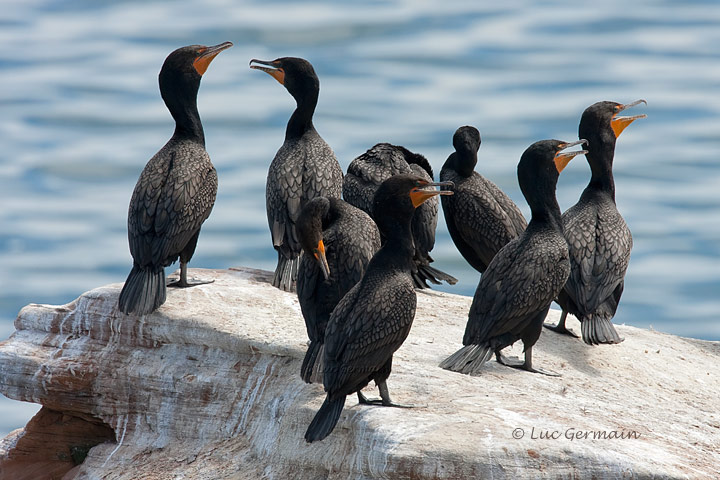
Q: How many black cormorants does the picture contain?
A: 8